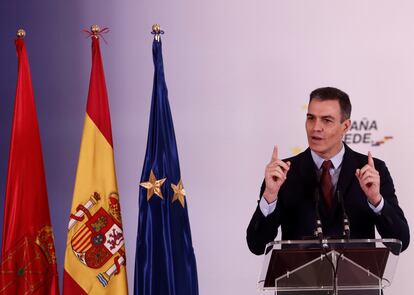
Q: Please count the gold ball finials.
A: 3